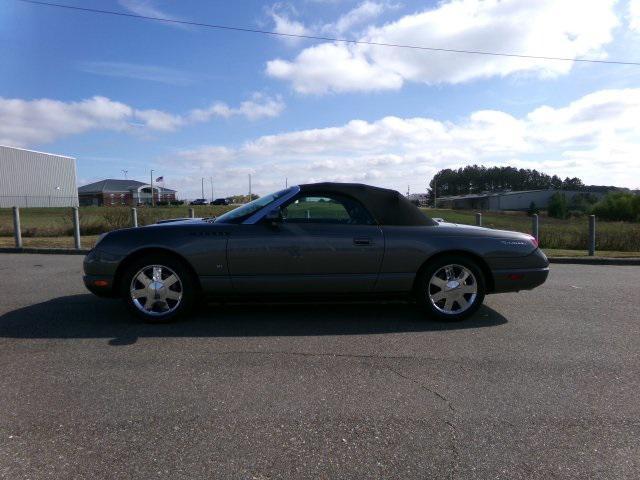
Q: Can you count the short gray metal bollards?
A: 7